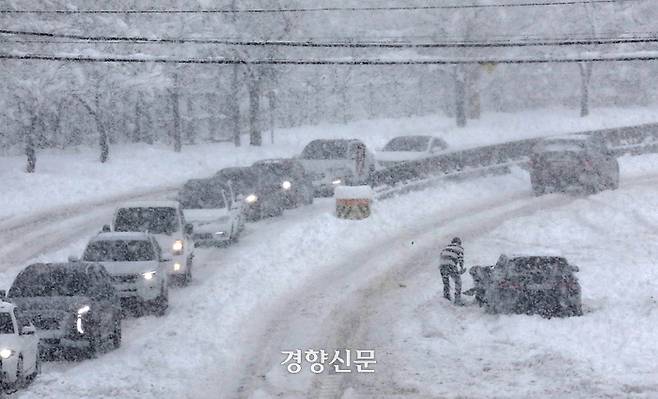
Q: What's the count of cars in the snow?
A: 11